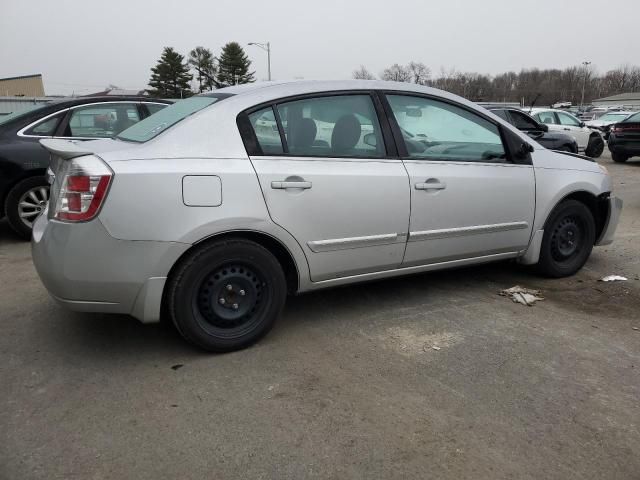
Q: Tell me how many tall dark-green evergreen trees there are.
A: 3